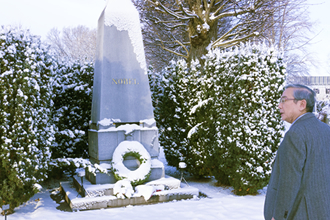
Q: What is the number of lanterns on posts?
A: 2